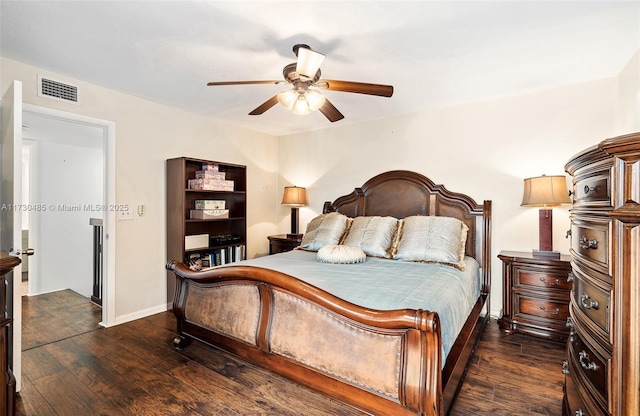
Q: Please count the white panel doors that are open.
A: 1